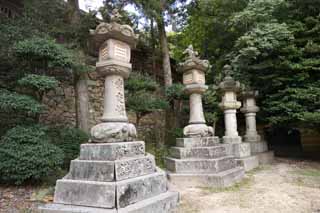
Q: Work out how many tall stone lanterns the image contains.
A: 4